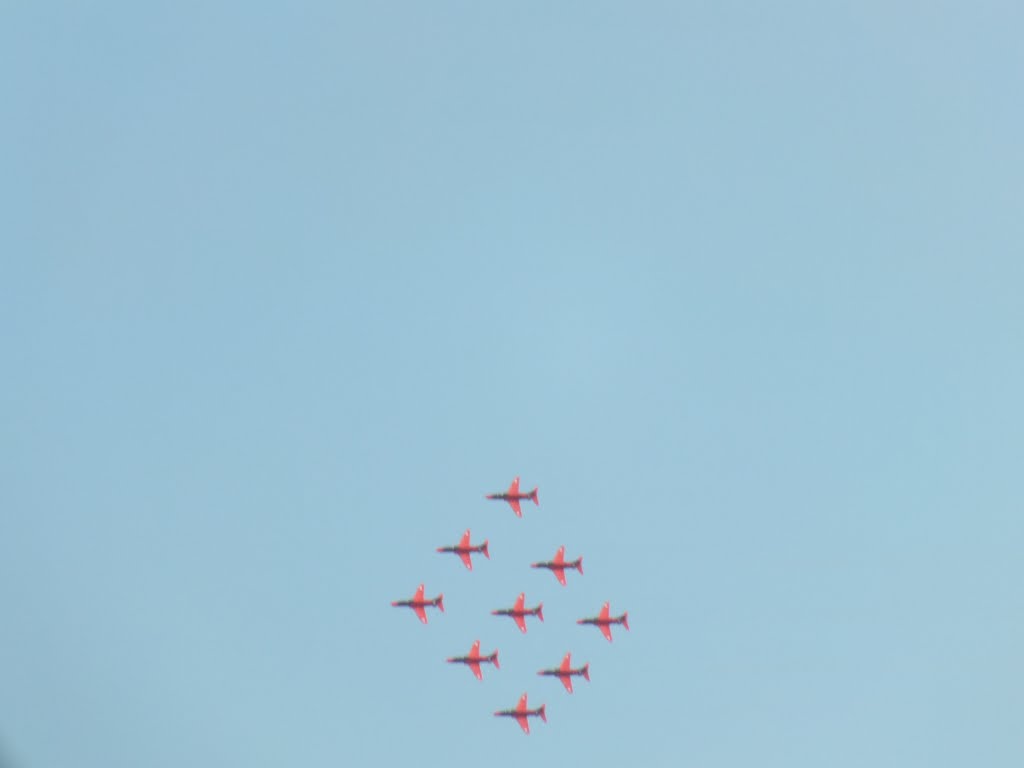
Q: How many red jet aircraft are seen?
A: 9